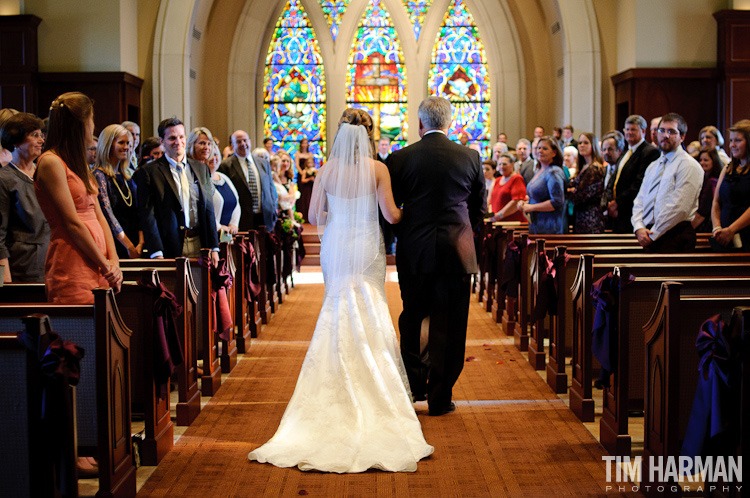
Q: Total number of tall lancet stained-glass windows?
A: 3